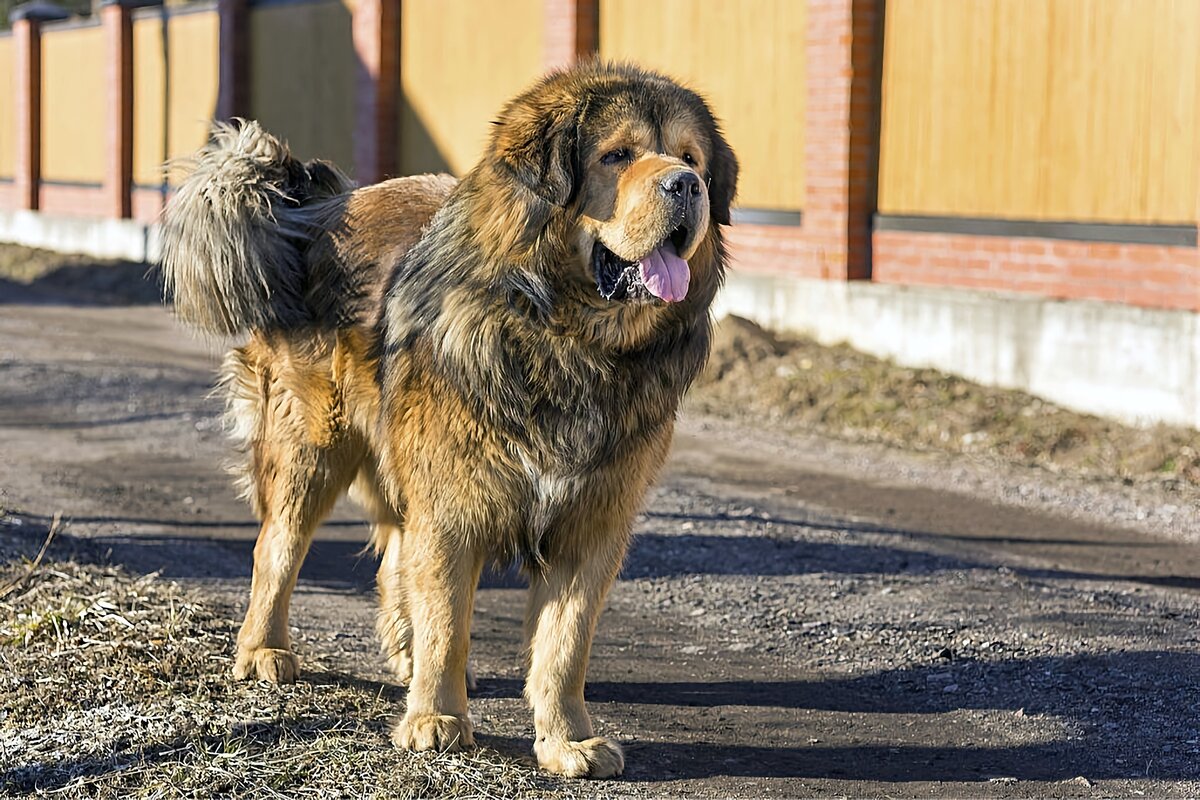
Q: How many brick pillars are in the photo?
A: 6